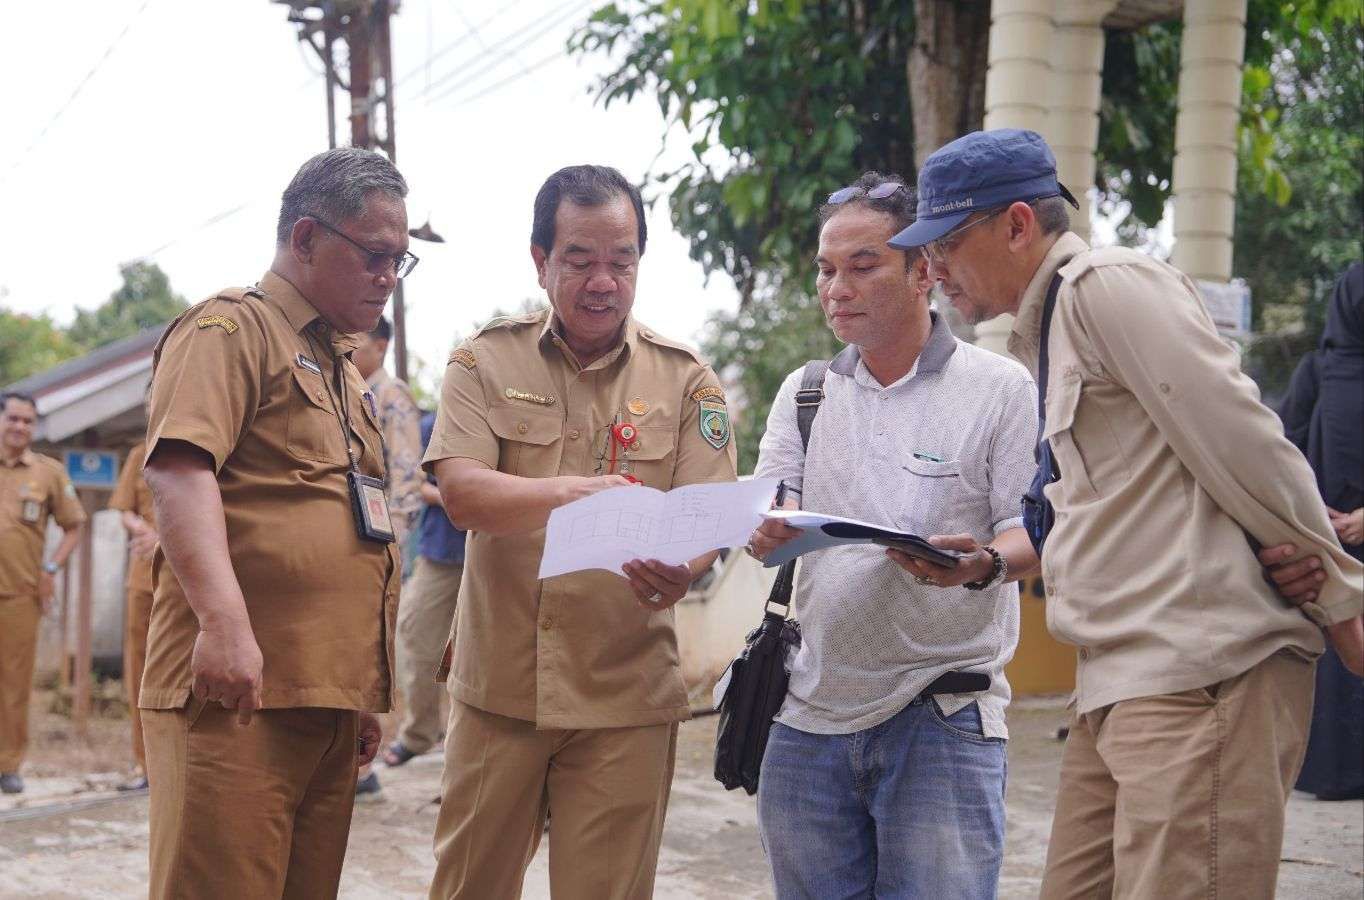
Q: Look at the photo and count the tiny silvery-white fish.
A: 0